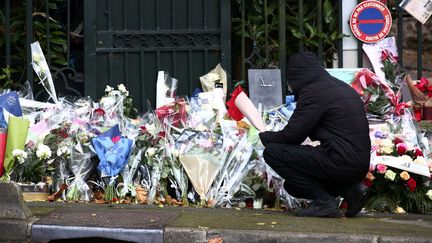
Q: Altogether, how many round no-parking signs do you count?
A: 1